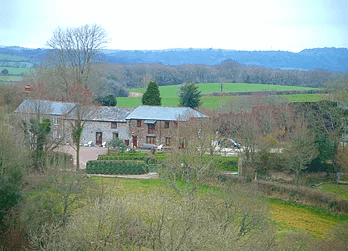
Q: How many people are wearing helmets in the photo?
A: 0